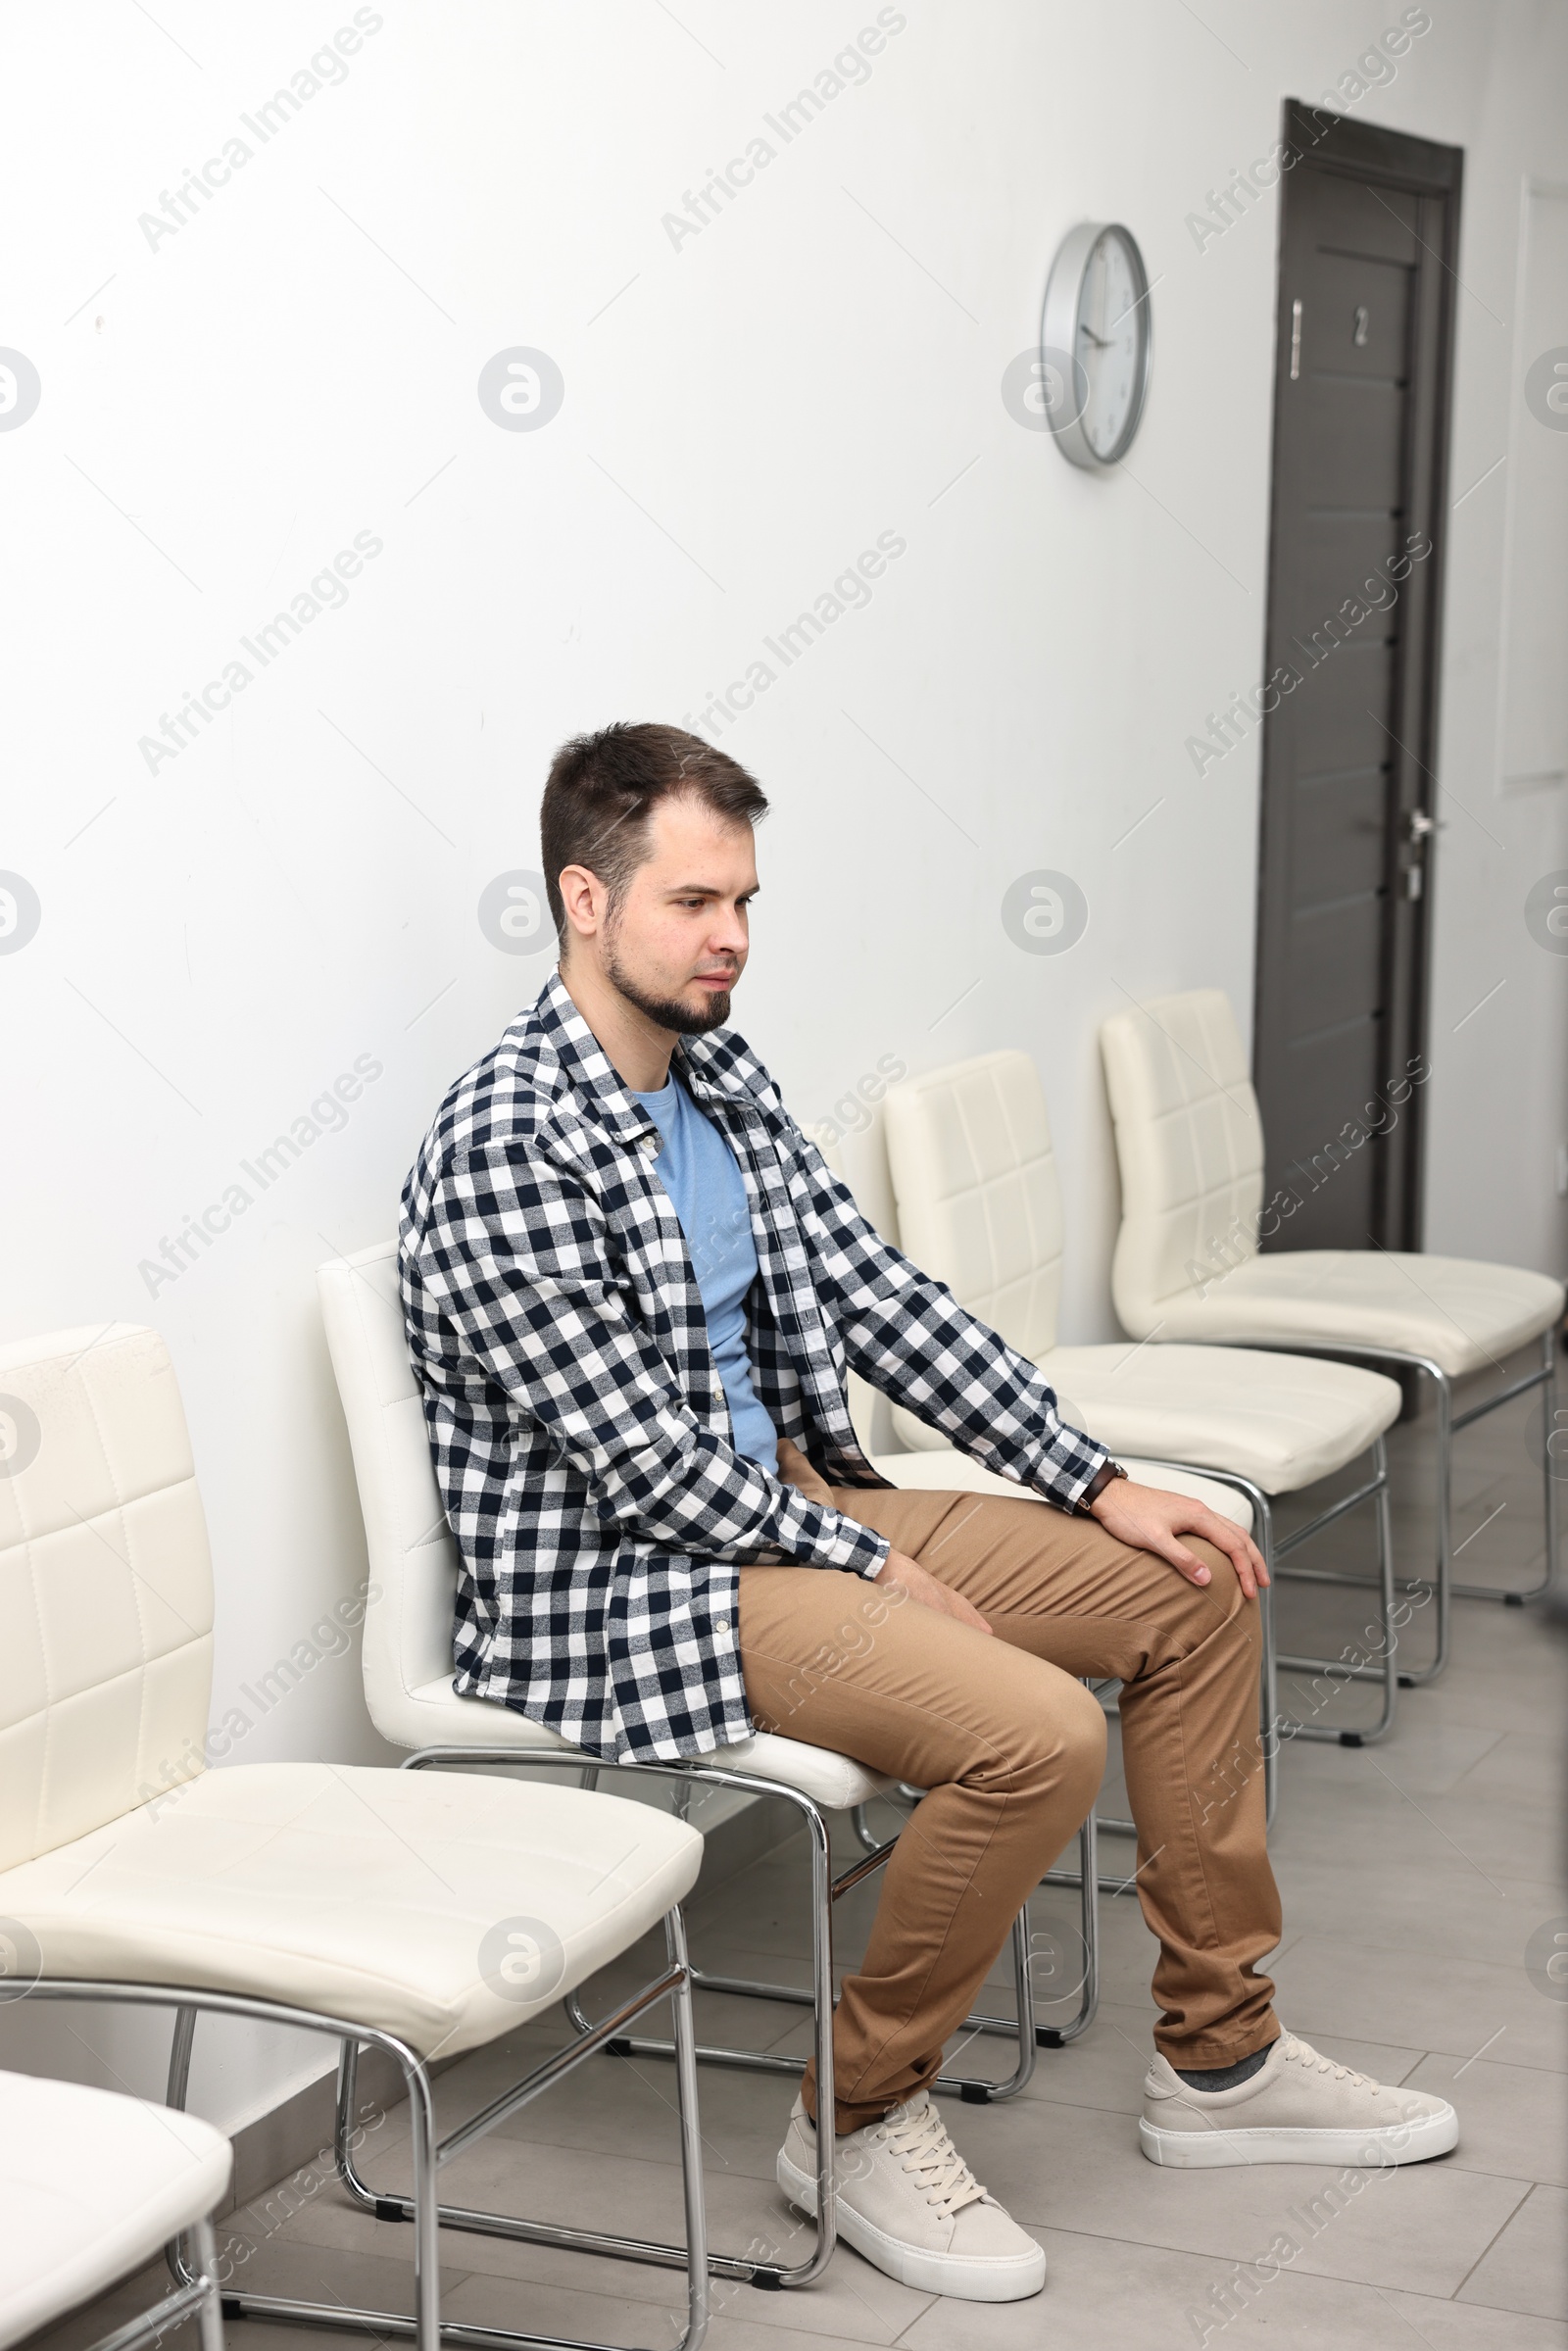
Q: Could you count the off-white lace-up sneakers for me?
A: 2